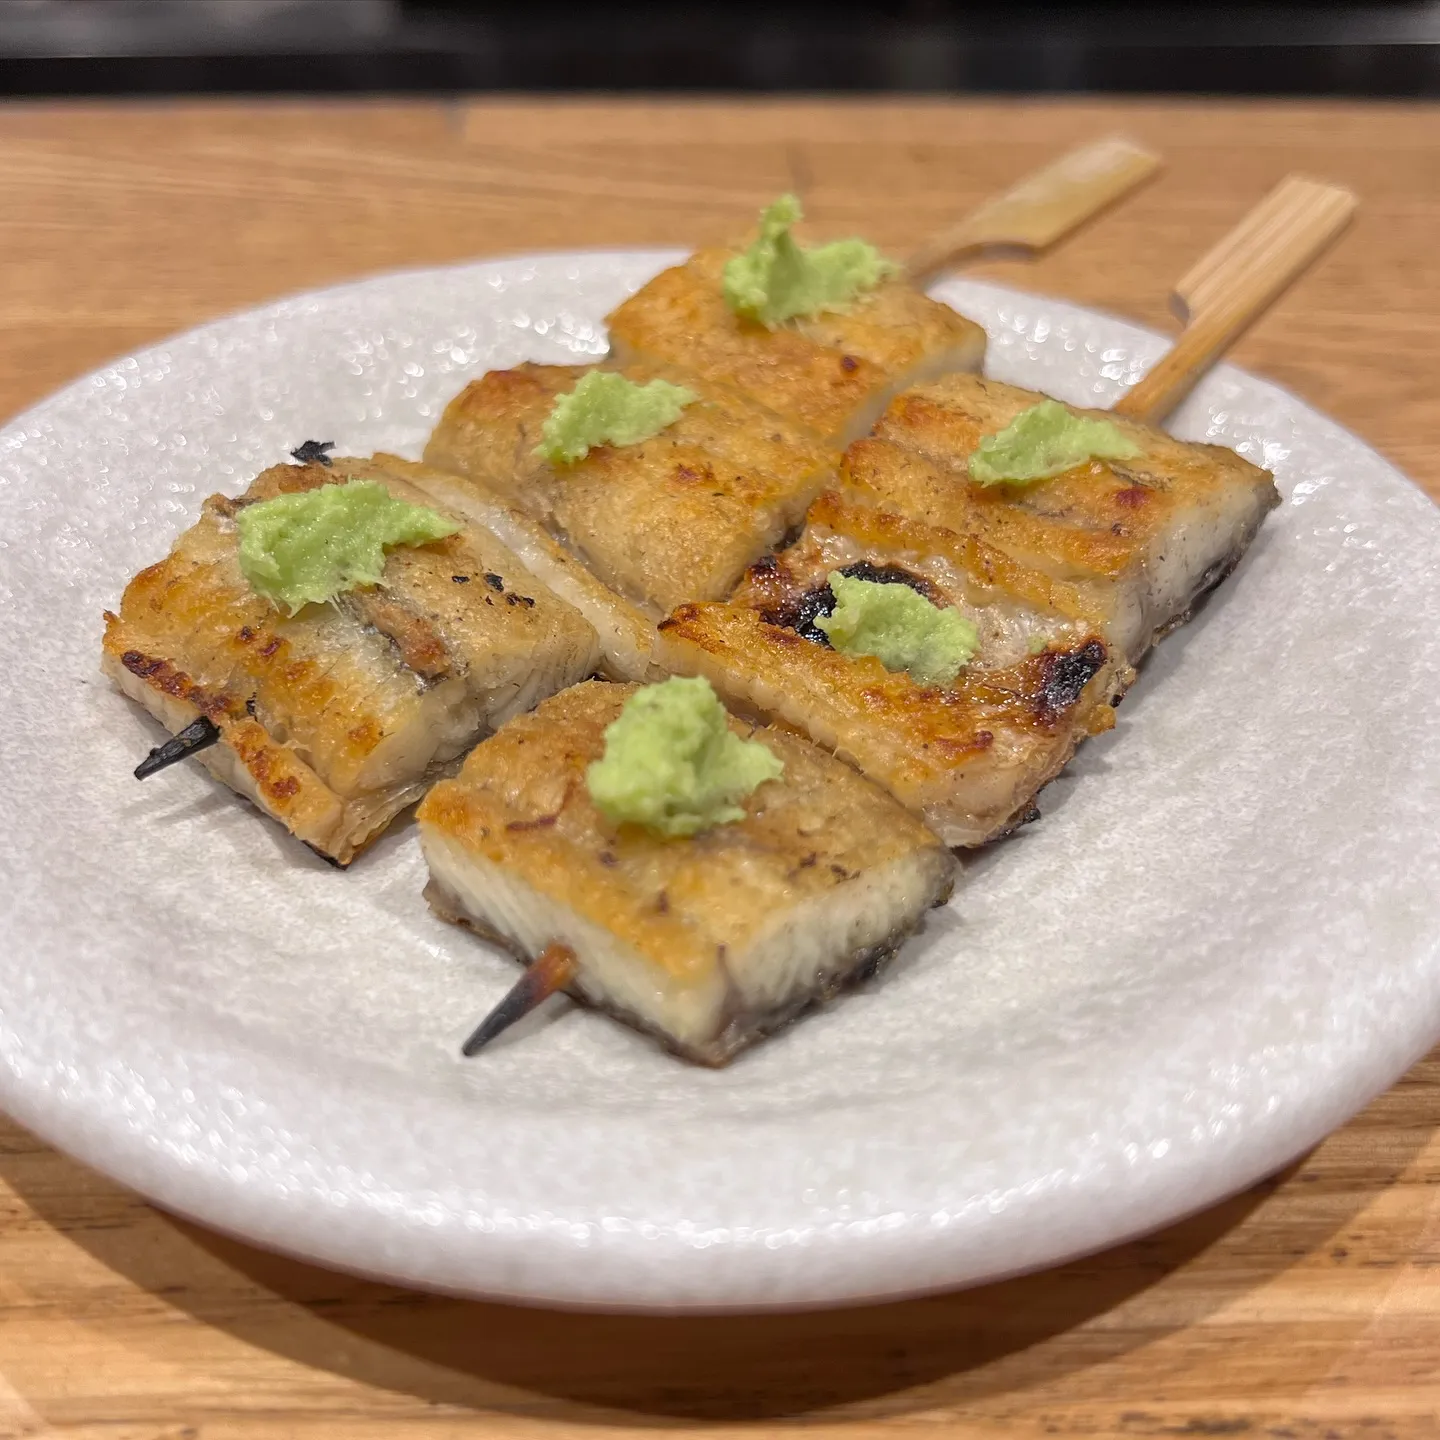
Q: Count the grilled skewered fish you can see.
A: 6